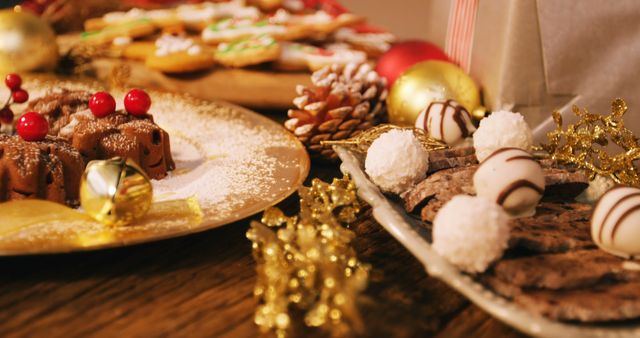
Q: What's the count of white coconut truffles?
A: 3